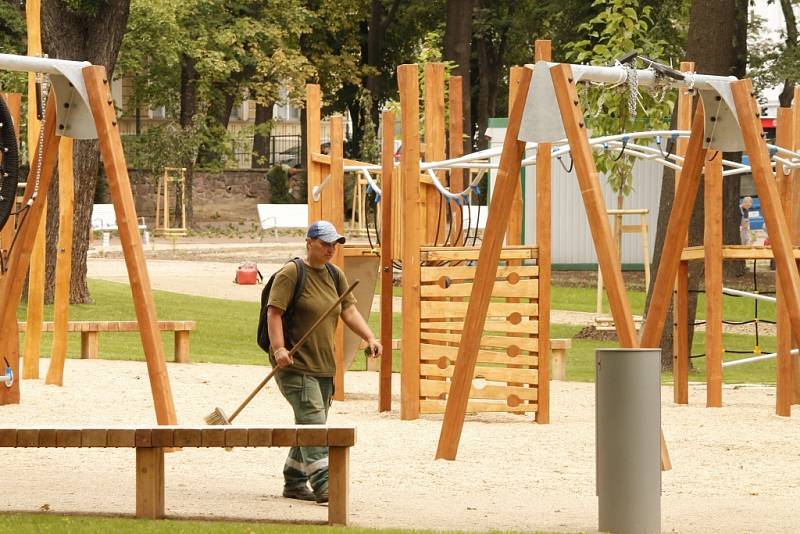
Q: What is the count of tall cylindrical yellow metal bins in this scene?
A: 0